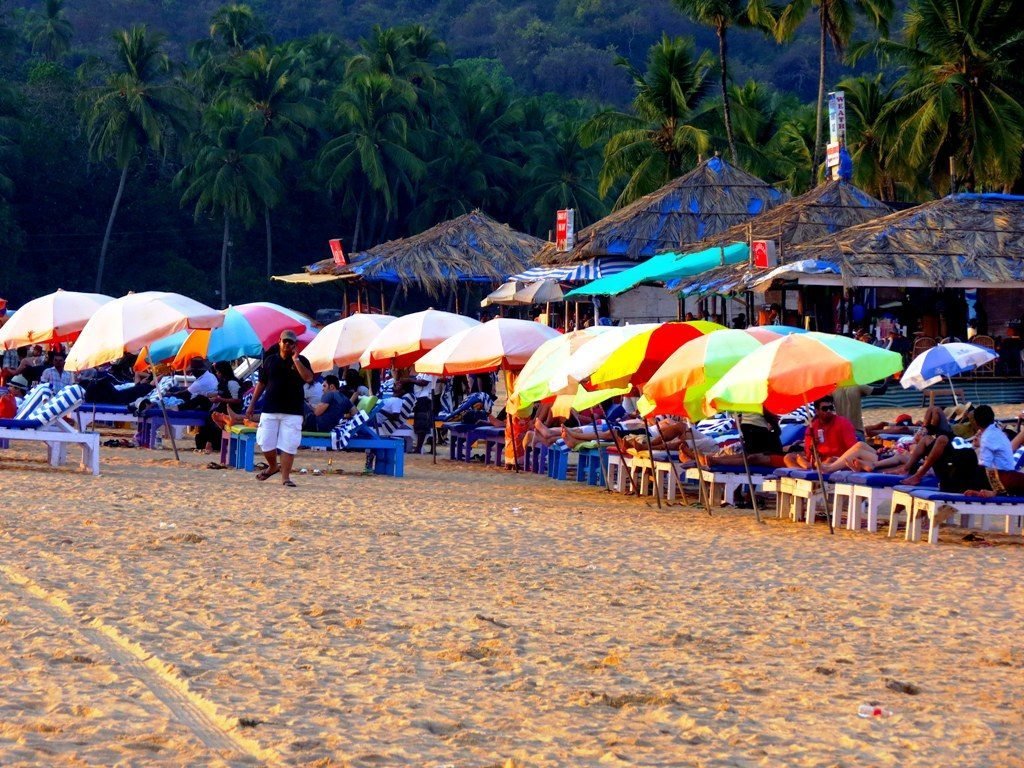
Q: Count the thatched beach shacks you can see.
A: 4